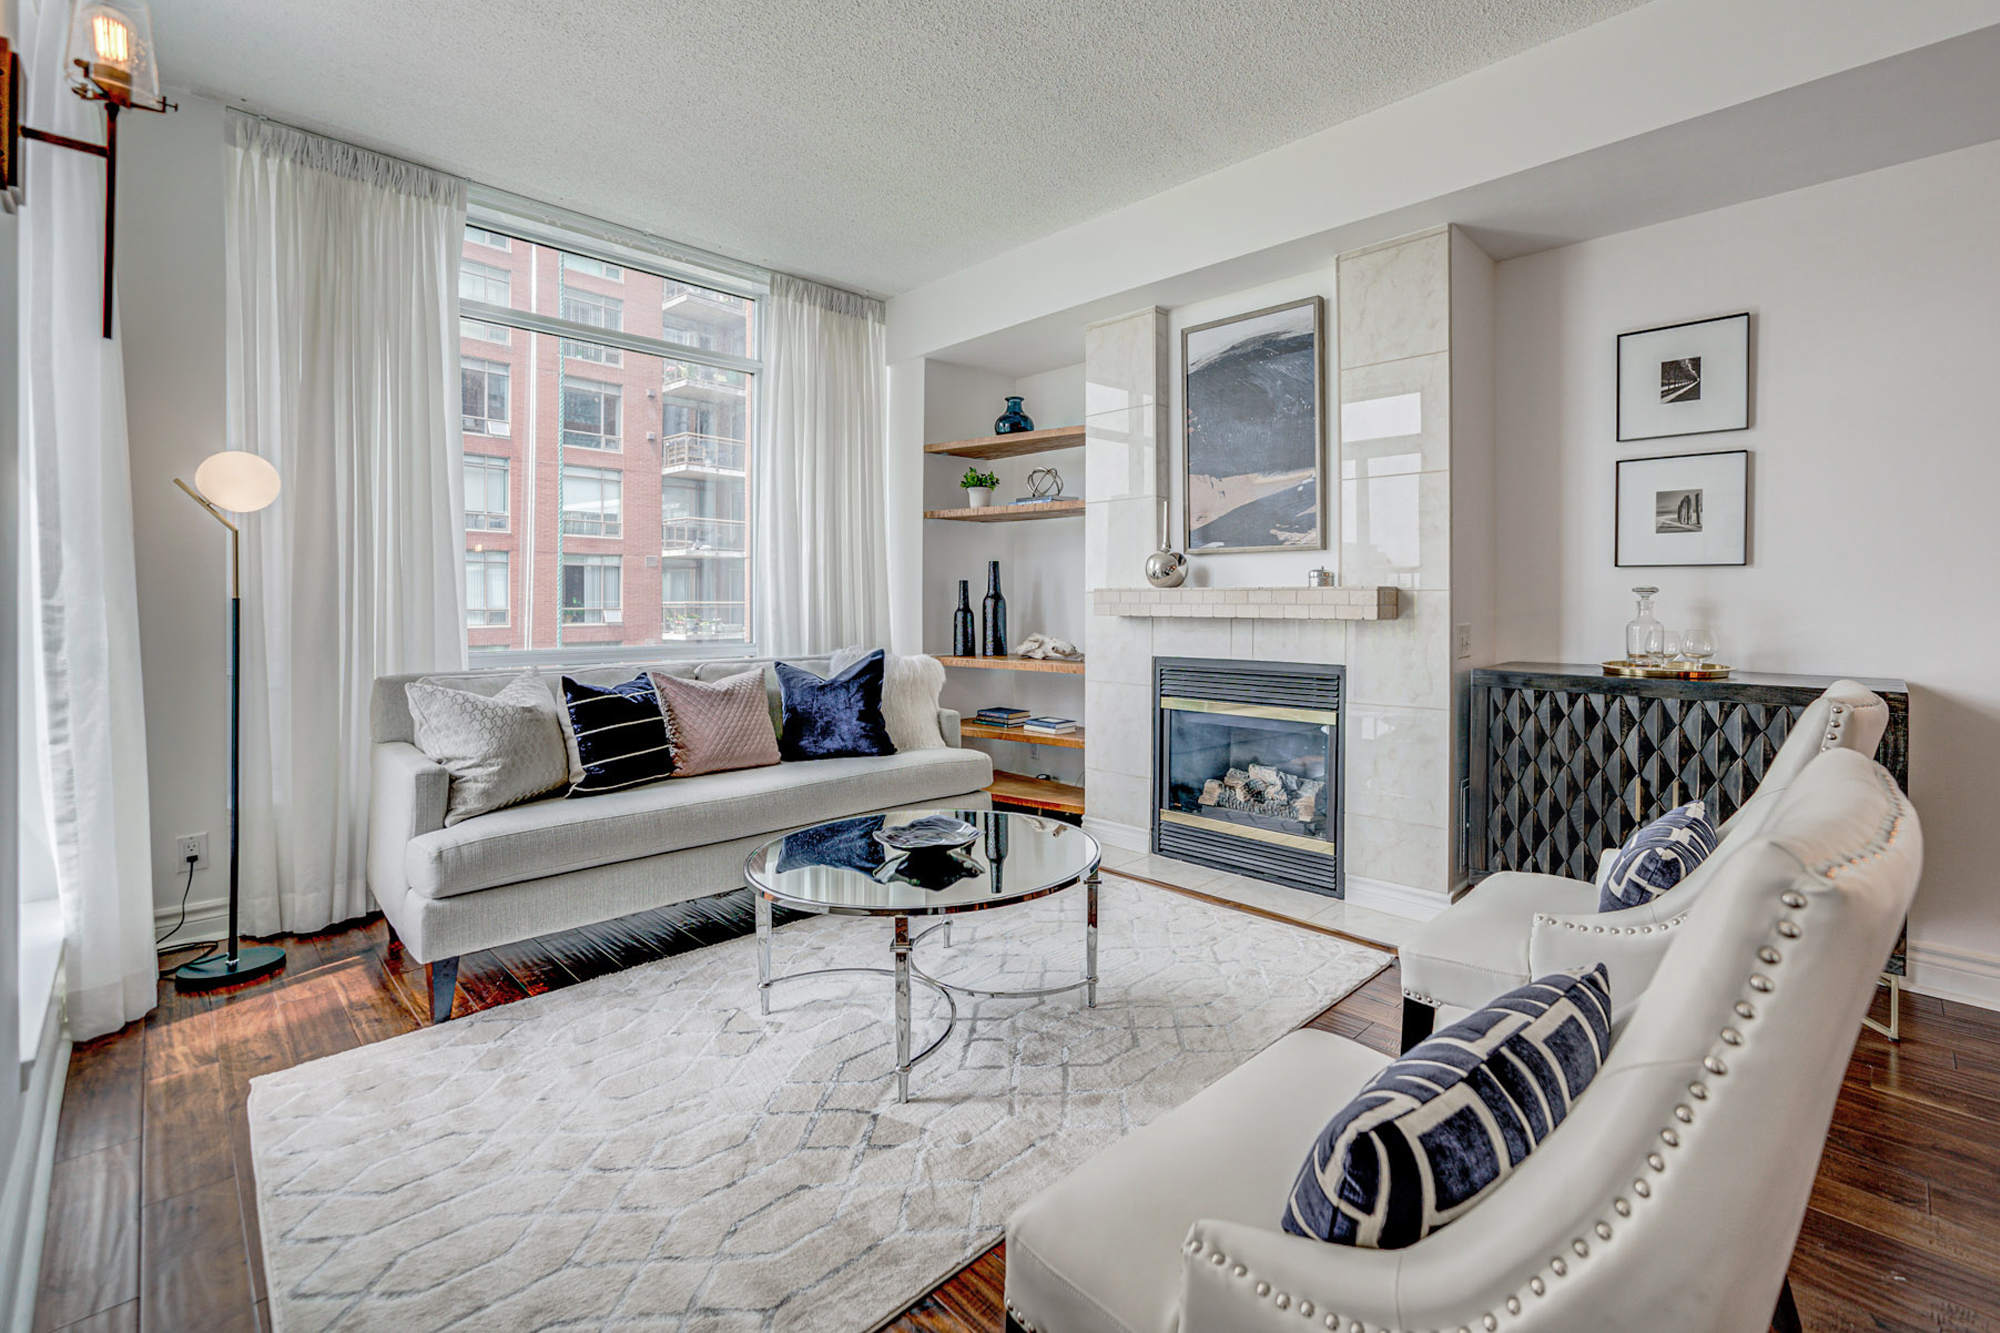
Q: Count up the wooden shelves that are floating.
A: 5